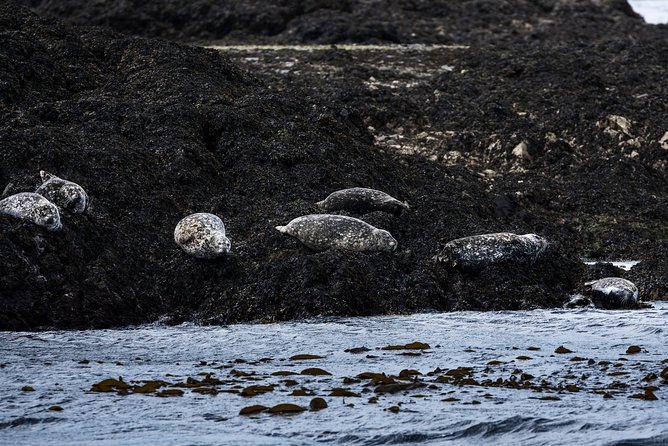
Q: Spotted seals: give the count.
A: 7